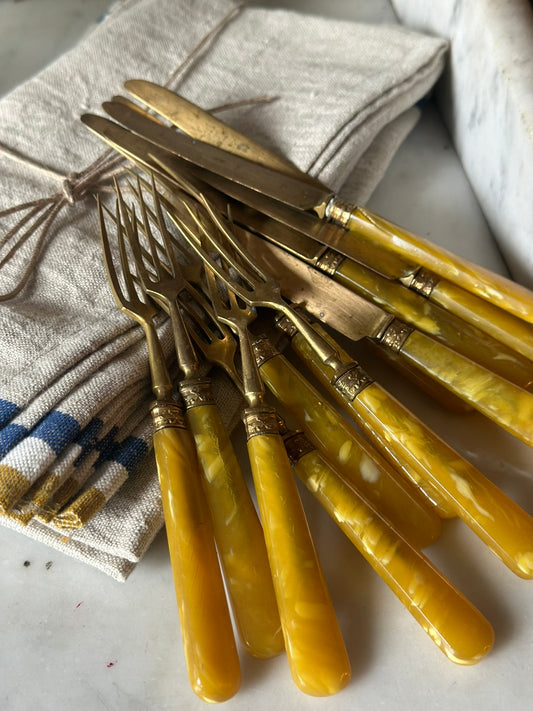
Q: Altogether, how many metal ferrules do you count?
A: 11